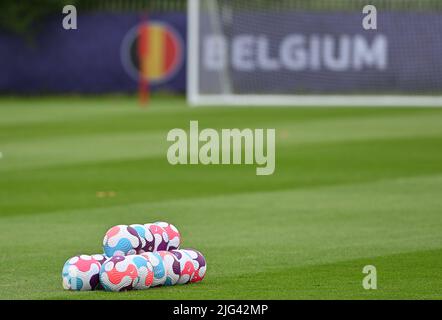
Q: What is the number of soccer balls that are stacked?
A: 12